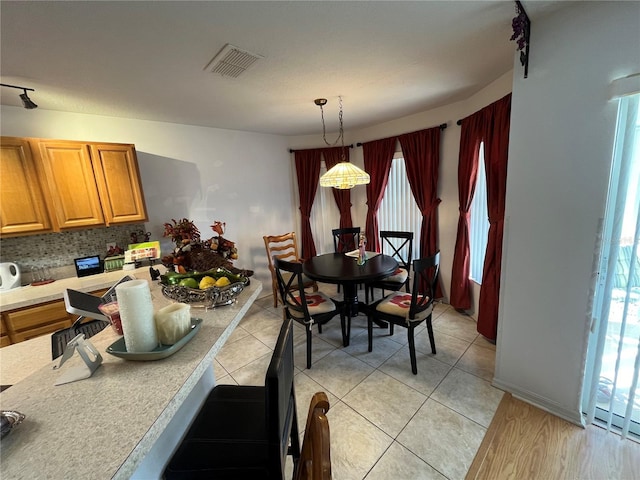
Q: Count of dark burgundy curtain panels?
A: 6